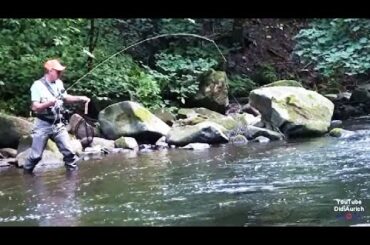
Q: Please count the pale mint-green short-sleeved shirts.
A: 1